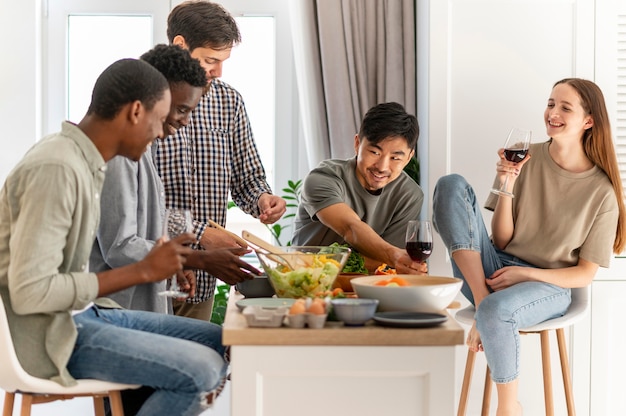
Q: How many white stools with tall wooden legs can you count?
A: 2